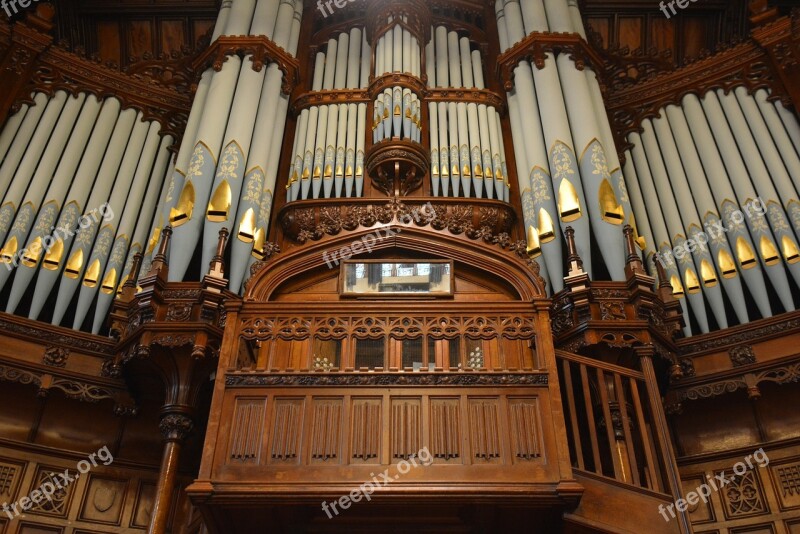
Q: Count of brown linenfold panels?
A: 8